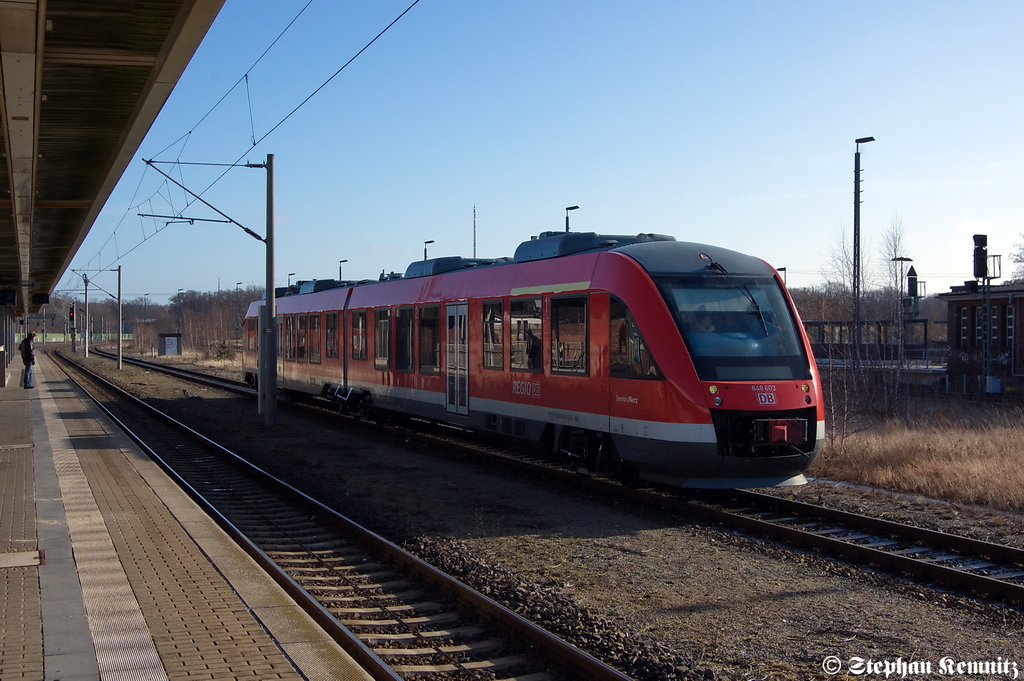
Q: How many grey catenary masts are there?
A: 3